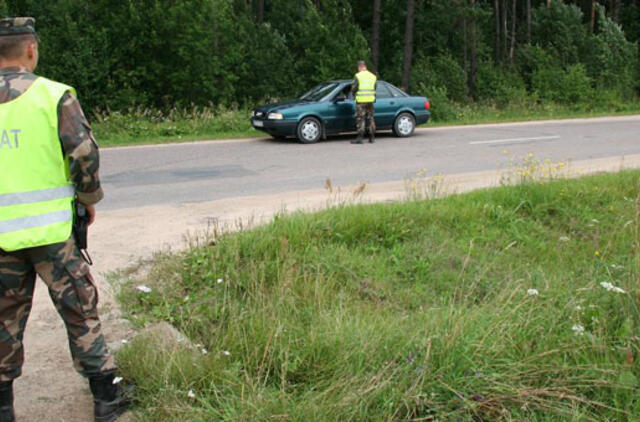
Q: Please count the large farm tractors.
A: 0